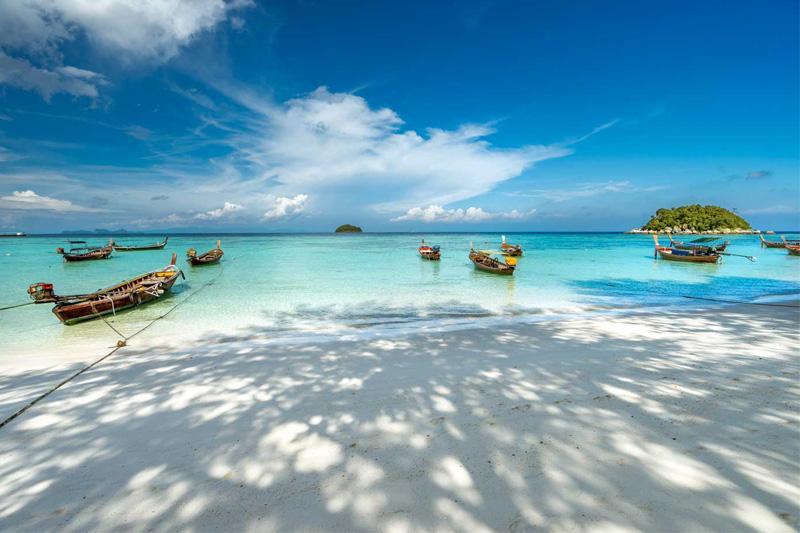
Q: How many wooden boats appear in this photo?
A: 11